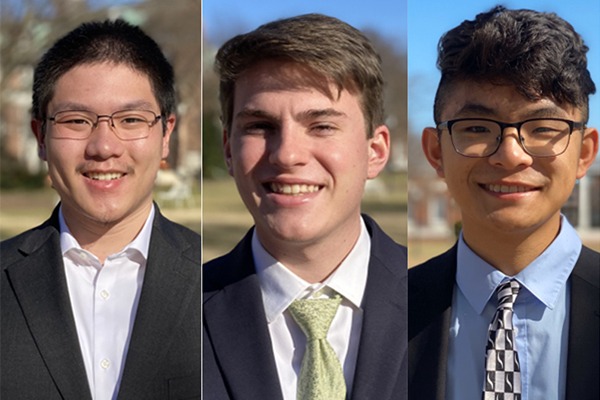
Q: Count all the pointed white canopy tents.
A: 0